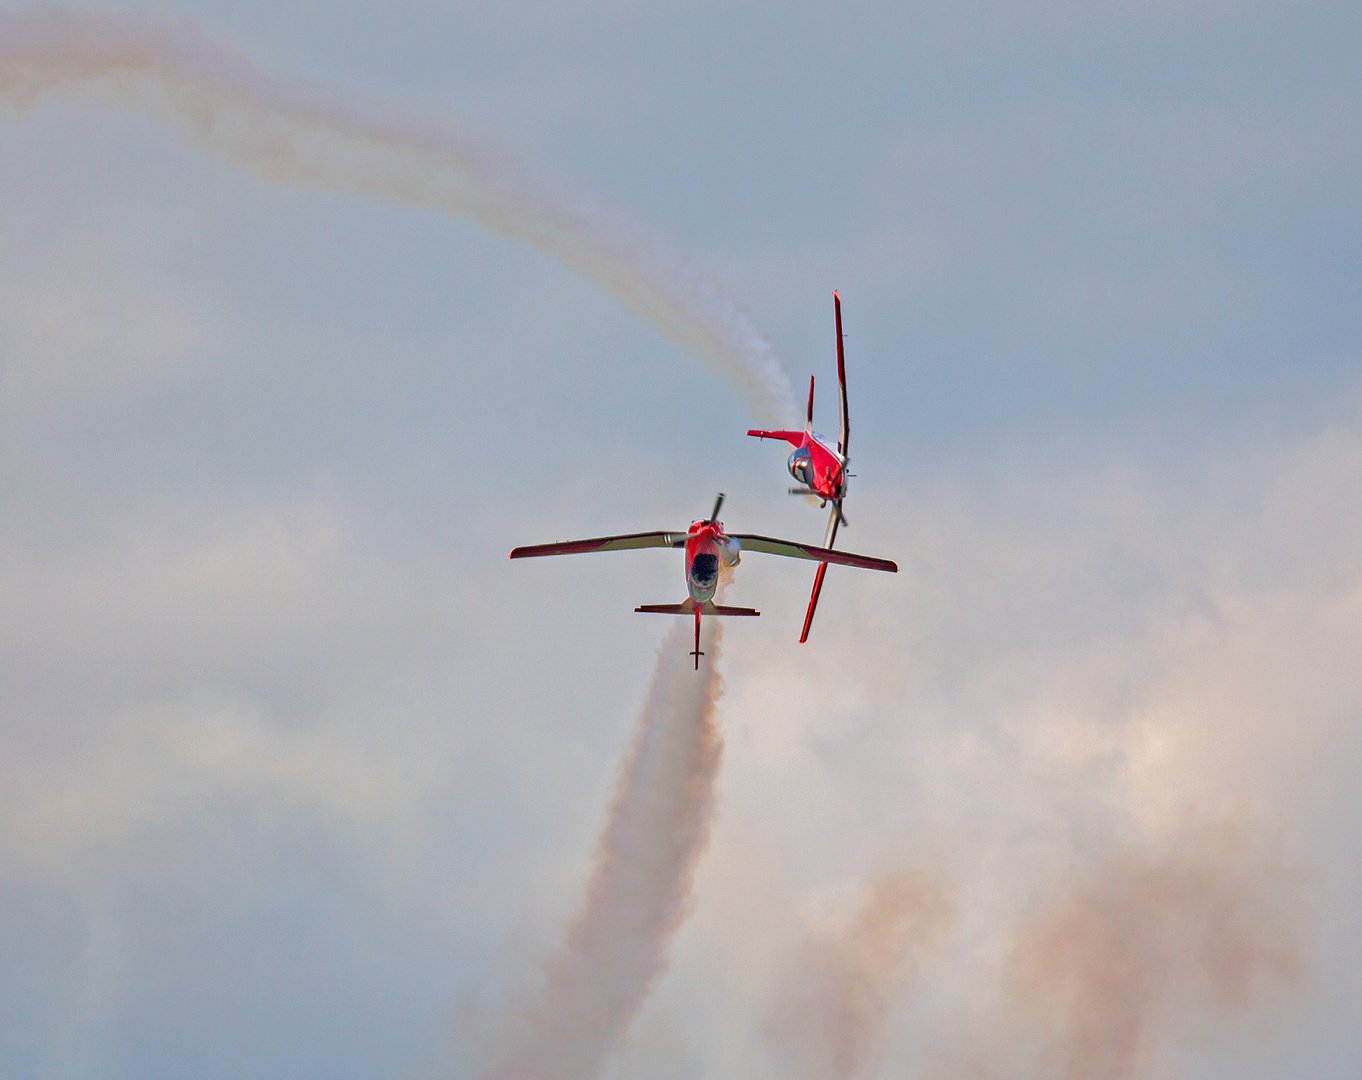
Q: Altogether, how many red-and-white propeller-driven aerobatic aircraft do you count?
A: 2